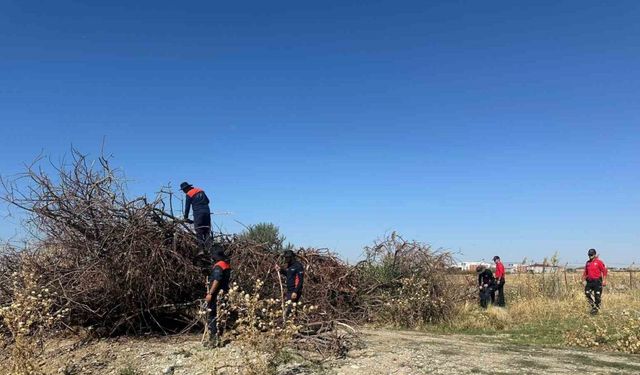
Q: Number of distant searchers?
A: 3